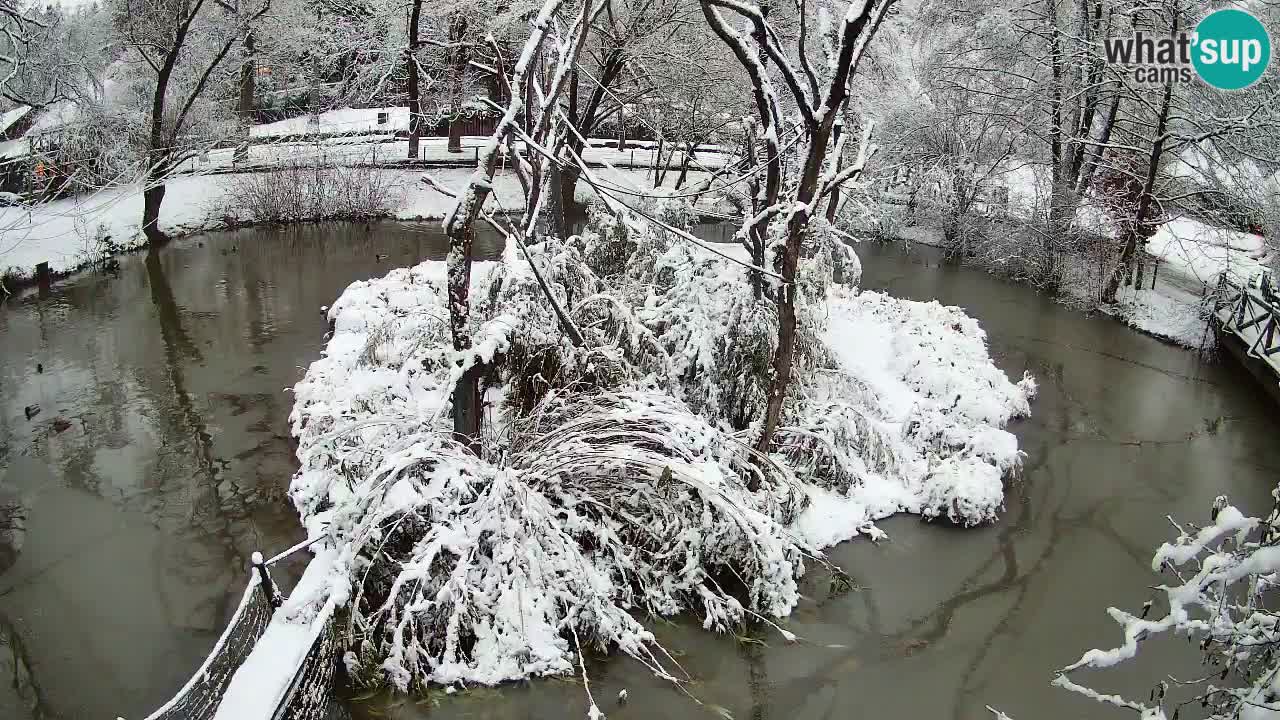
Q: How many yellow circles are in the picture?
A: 0